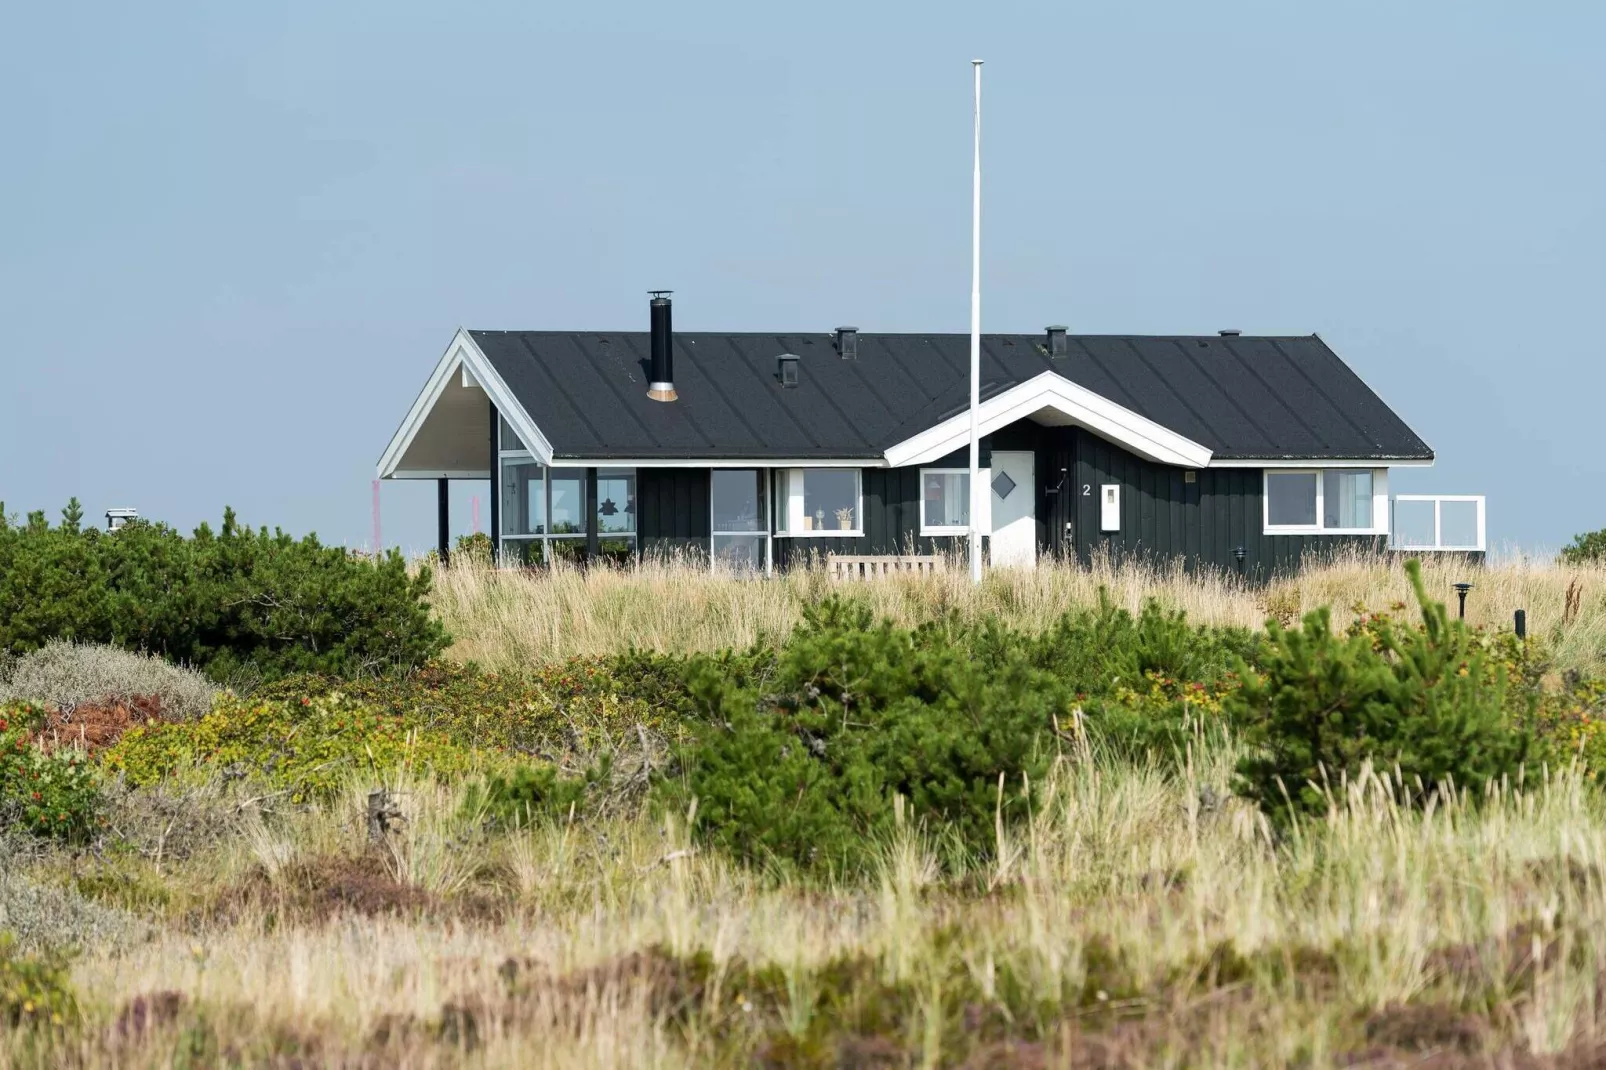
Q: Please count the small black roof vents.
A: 4